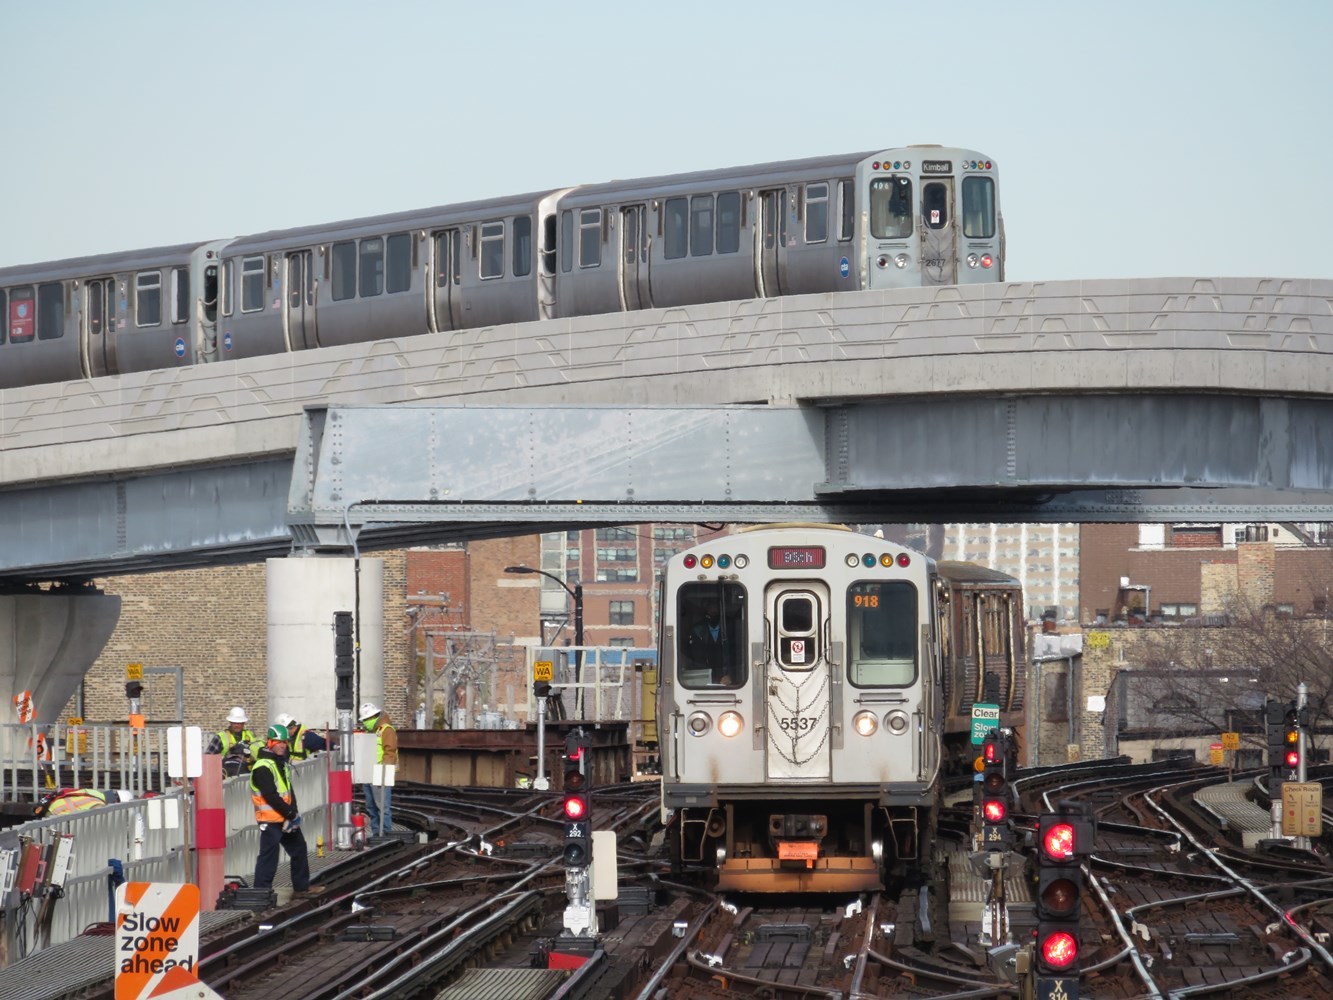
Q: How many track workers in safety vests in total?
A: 5